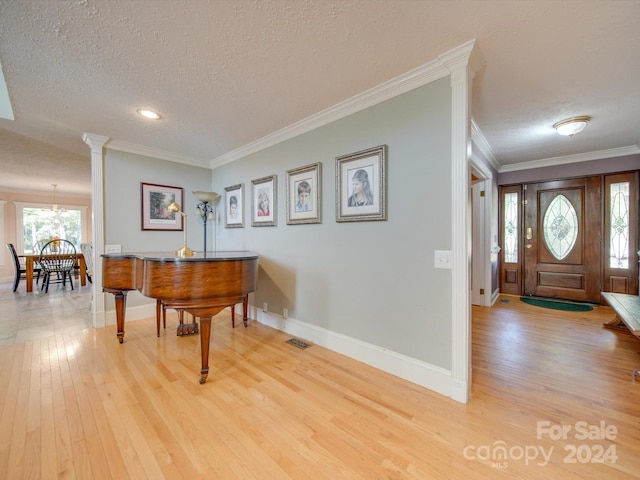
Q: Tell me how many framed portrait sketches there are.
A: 4